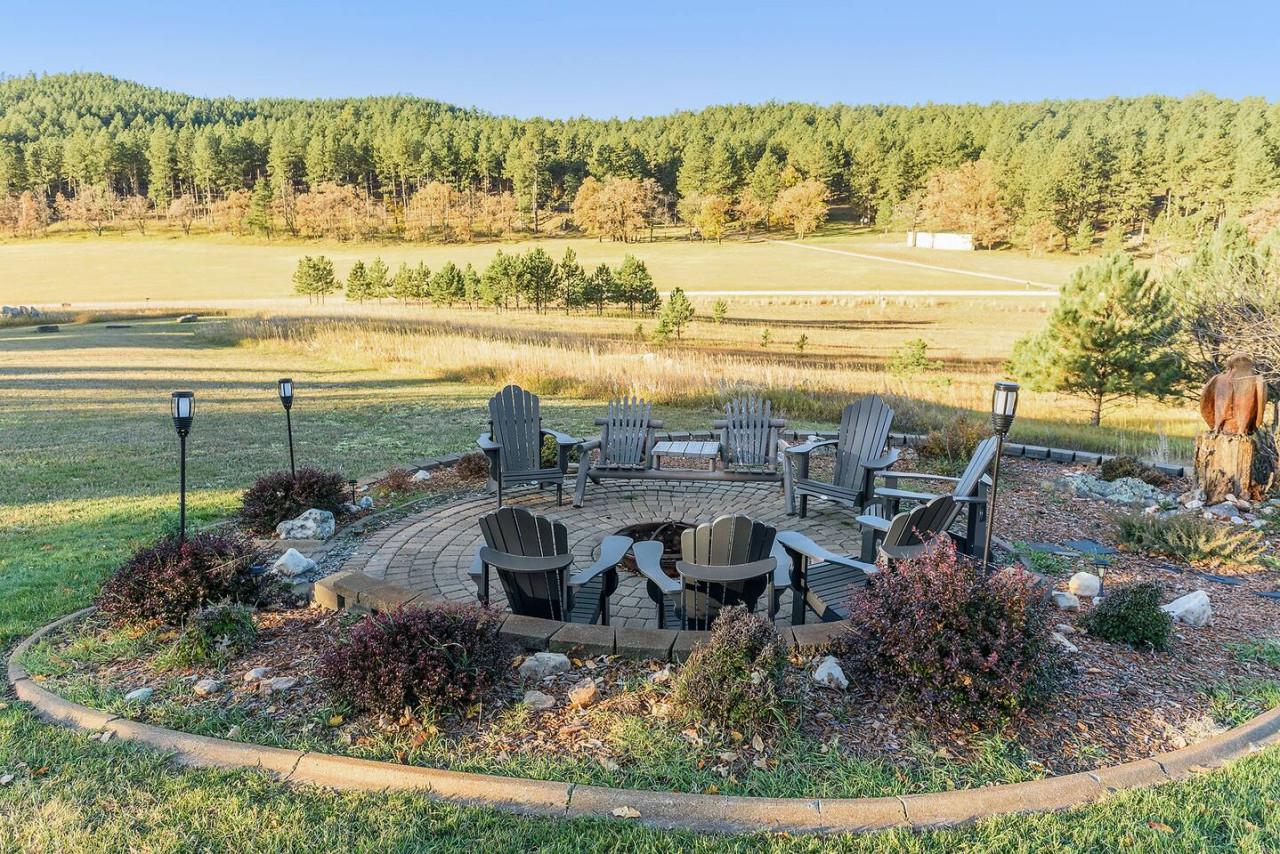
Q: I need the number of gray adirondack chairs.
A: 6